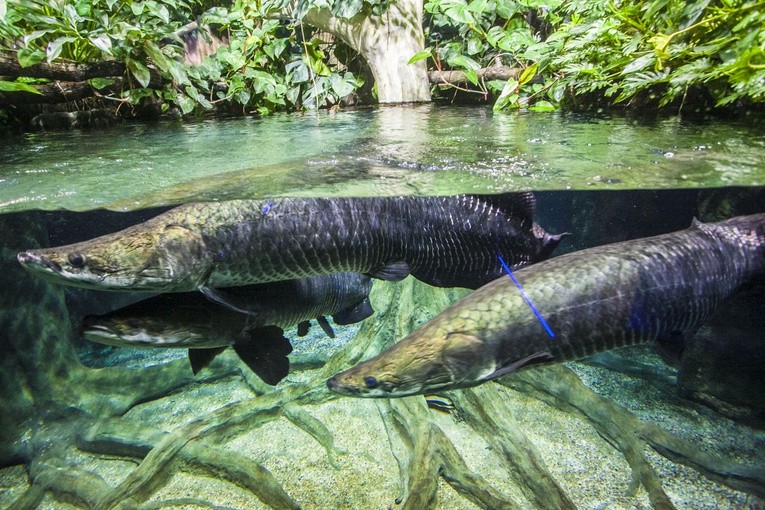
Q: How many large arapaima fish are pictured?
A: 3